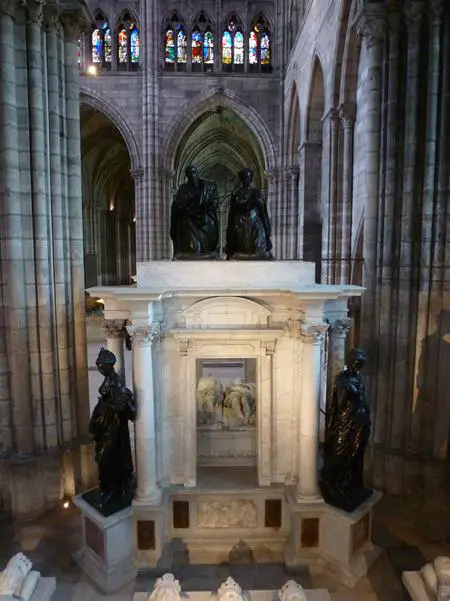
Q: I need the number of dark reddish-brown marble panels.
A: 6